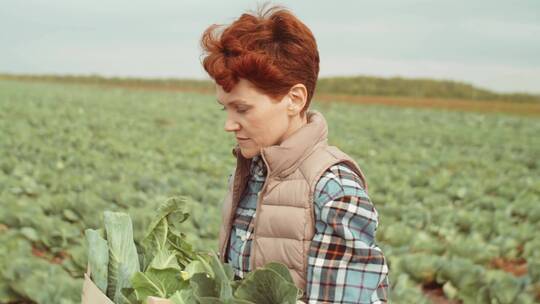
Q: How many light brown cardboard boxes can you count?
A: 1